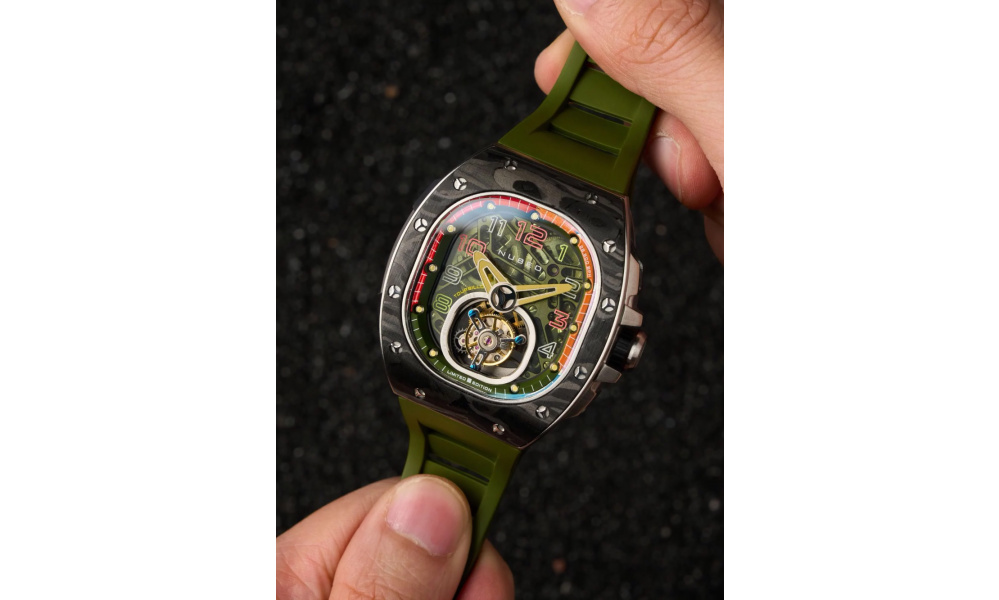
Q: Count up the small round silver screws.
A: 12